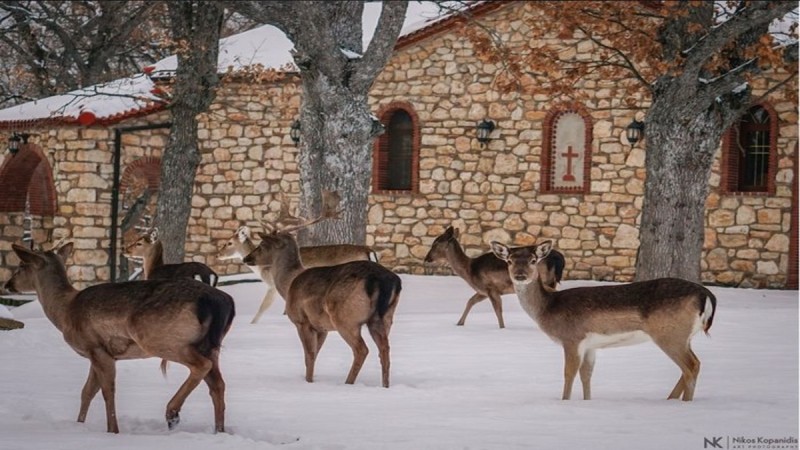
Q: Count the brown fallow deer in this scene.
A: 6